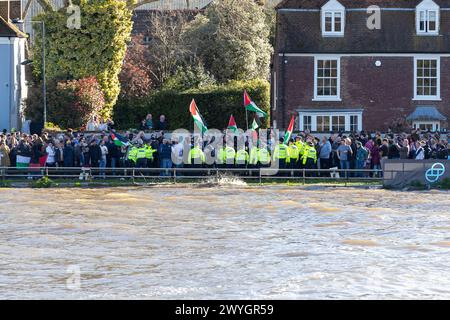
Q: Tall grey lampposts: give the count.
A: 1